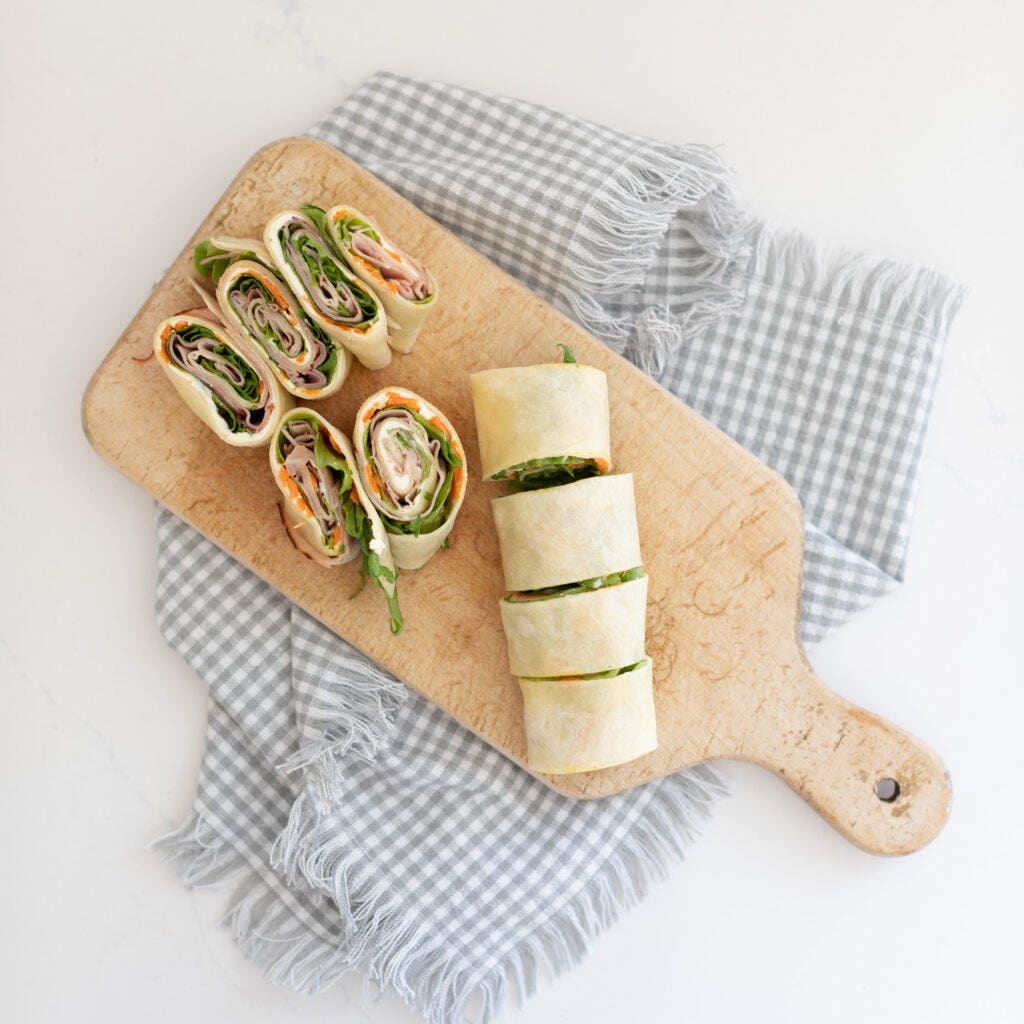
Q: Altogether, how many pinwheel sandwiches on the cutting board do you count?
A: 10